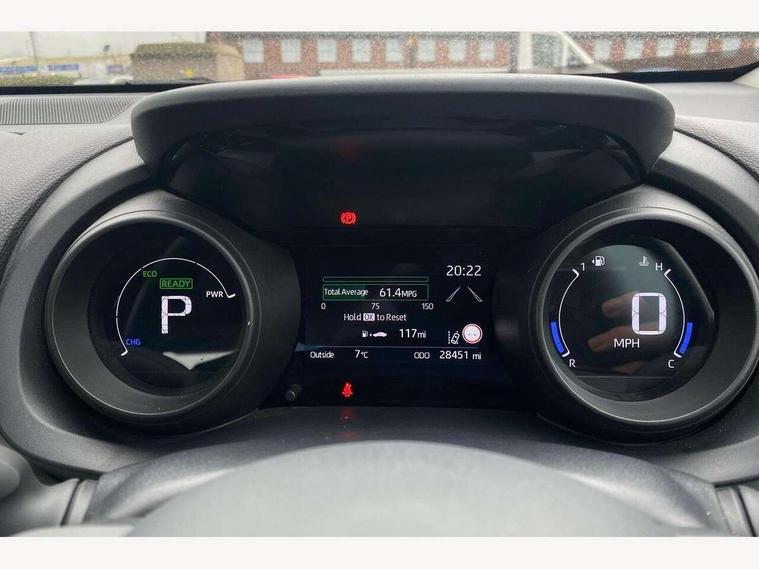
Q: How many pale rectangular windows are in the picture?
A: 13